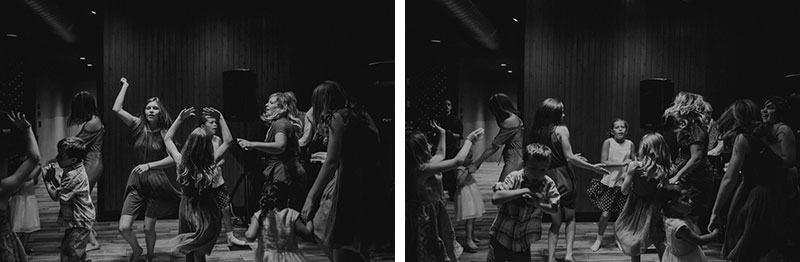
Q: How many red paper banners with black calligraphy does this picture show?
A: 0